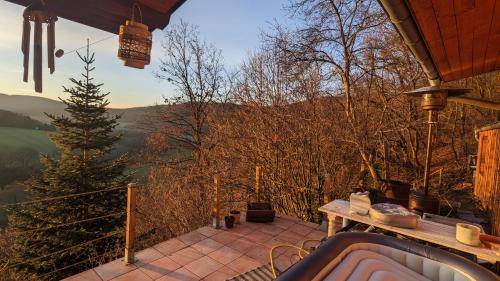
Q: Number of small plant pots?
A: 2